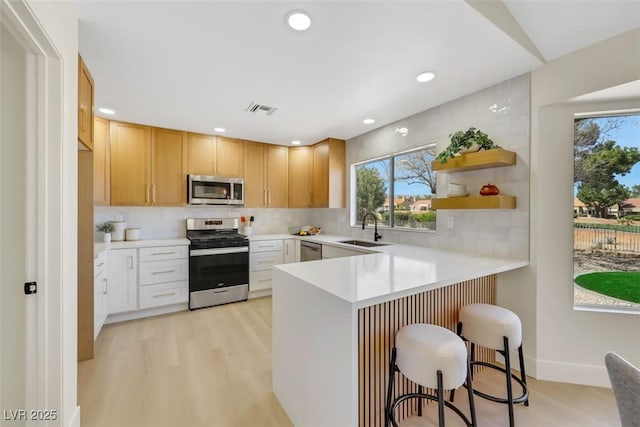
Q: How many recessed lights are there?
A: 6